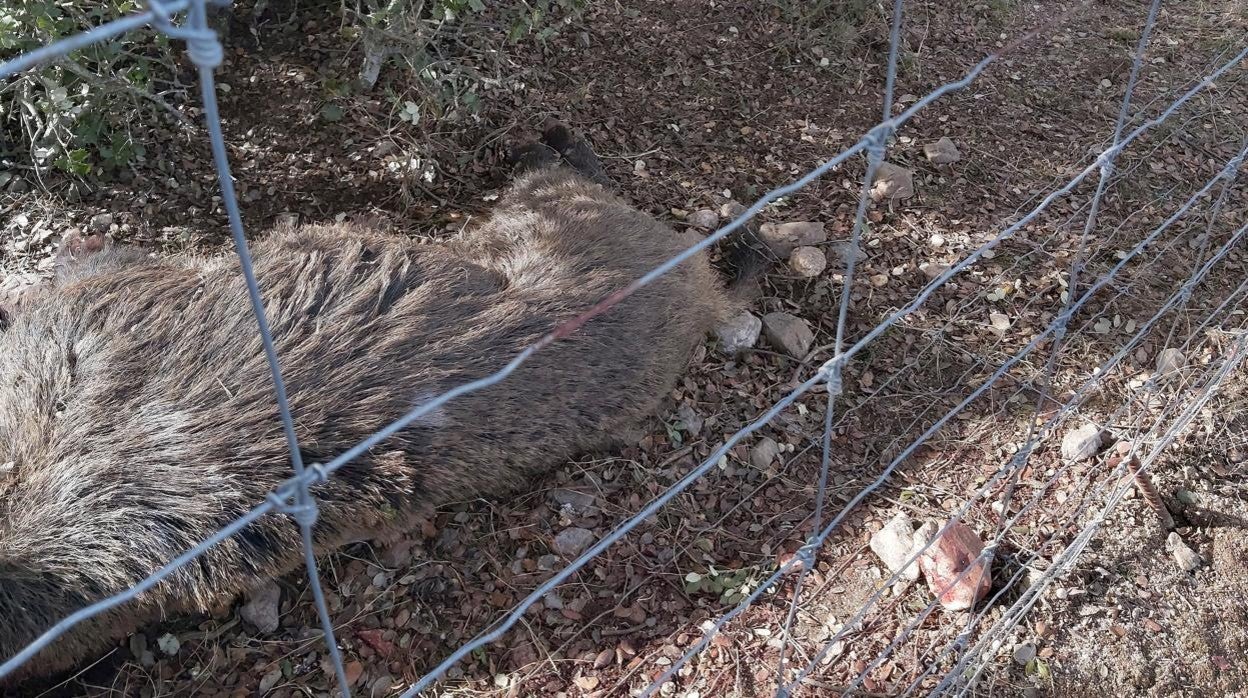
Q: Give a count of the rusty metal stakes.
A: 1